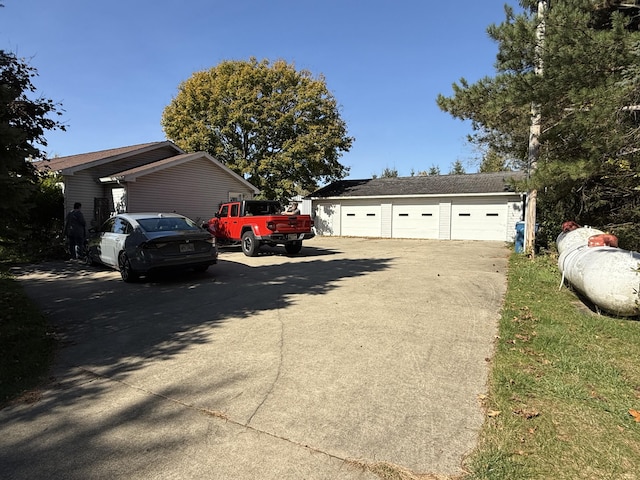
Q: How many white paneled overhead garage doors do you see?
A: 3